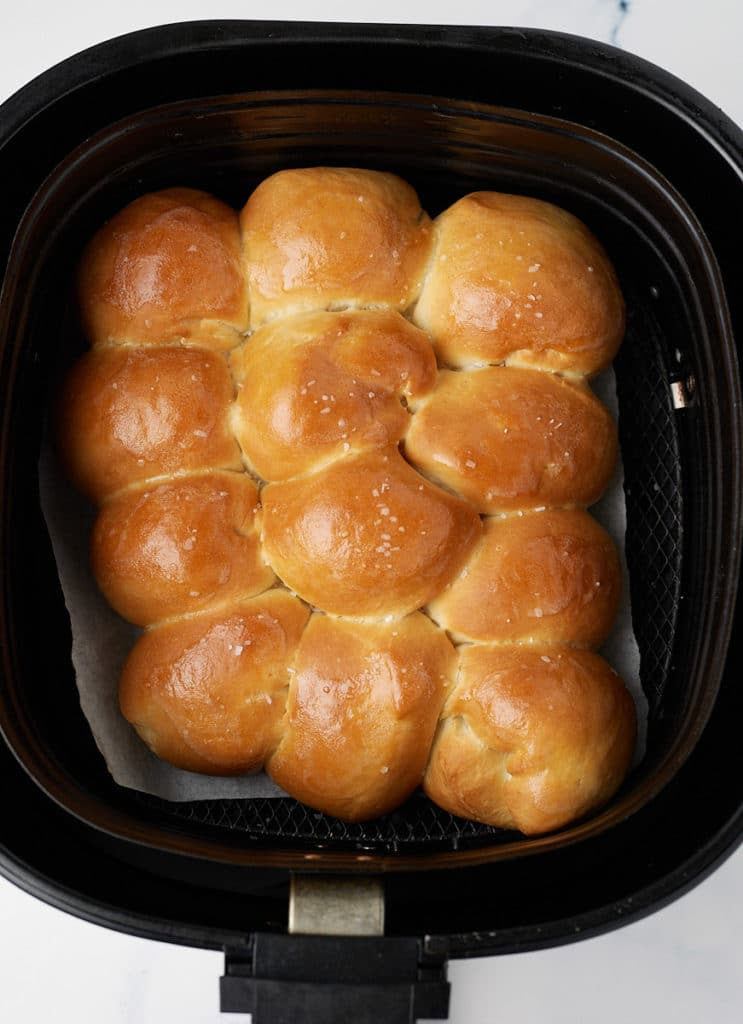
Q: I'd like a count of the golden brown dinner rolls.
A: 12